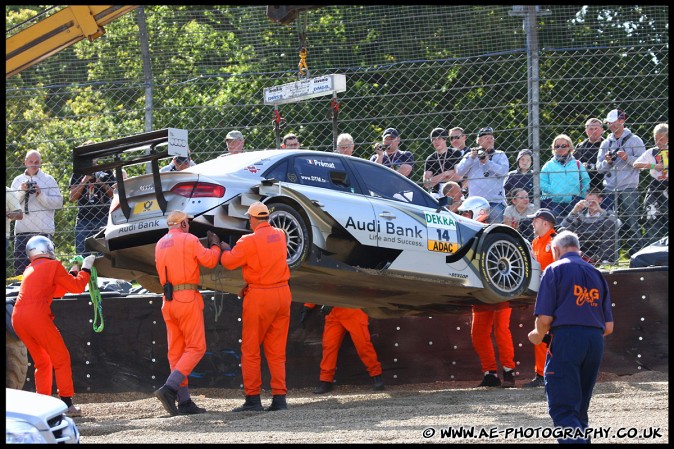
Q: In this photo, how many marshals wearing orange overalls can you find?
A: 6